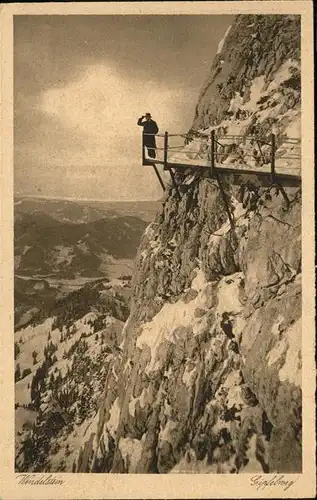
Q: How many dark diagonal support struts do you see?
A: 4